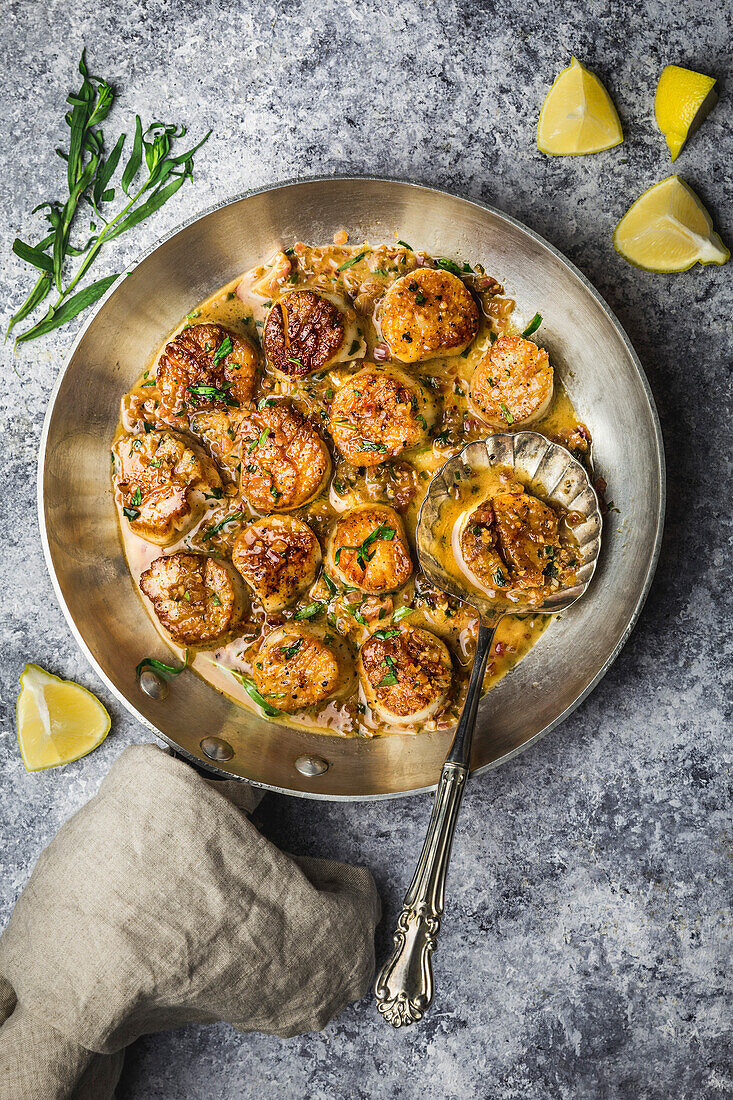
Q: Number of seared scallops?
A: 13